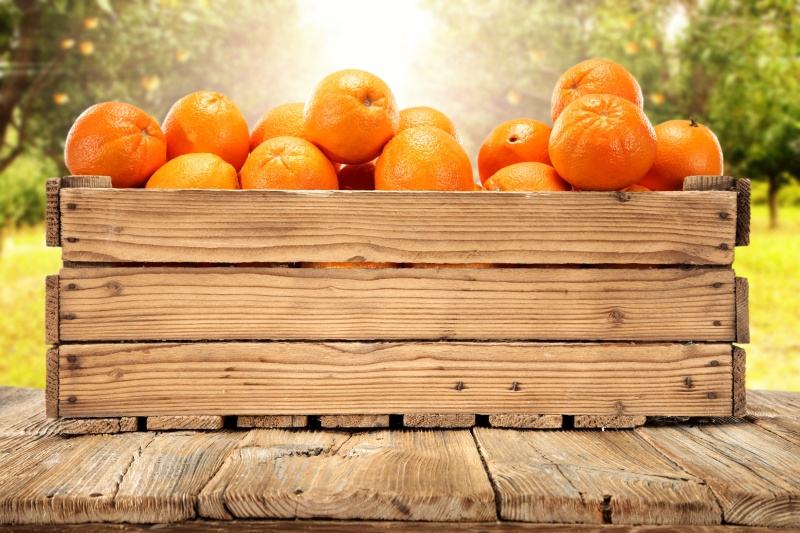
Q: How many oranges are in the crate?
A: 14